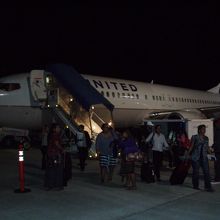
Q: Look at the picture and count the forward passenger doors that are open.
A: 1